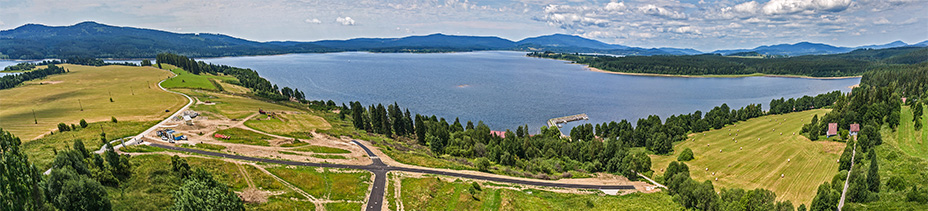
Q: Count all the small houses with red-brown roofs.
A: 2